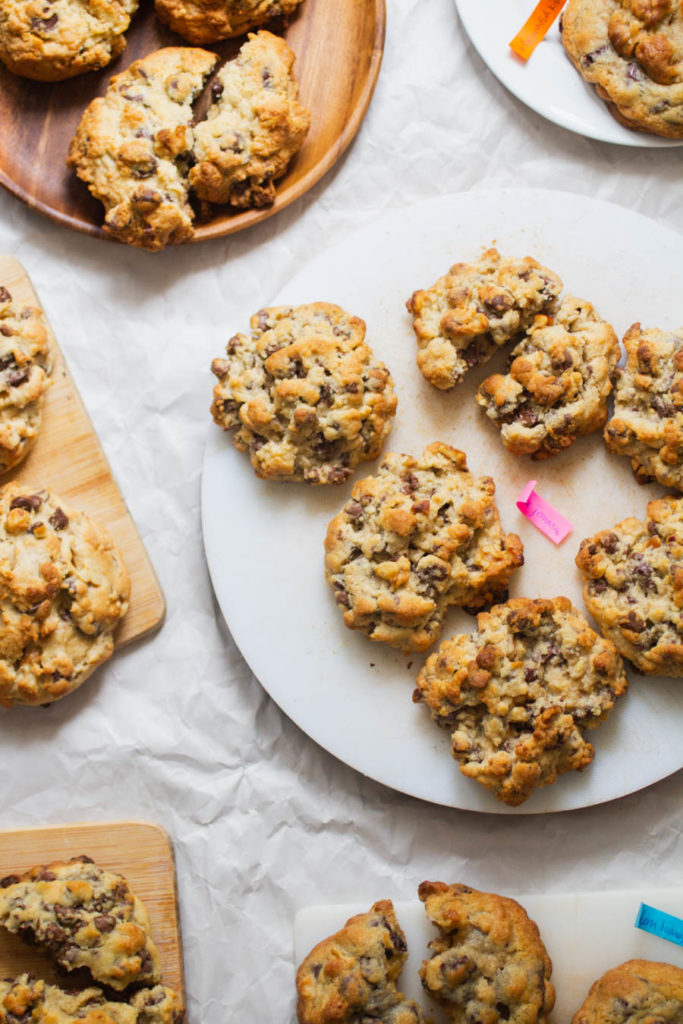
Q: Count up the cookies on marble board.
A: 6